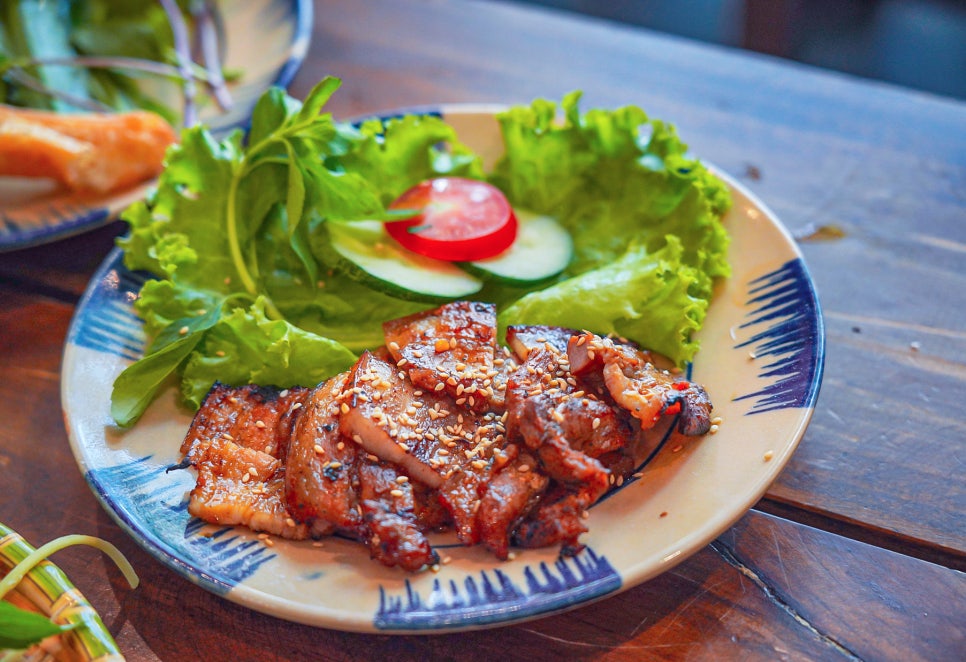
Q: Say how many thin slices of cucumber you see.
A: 2